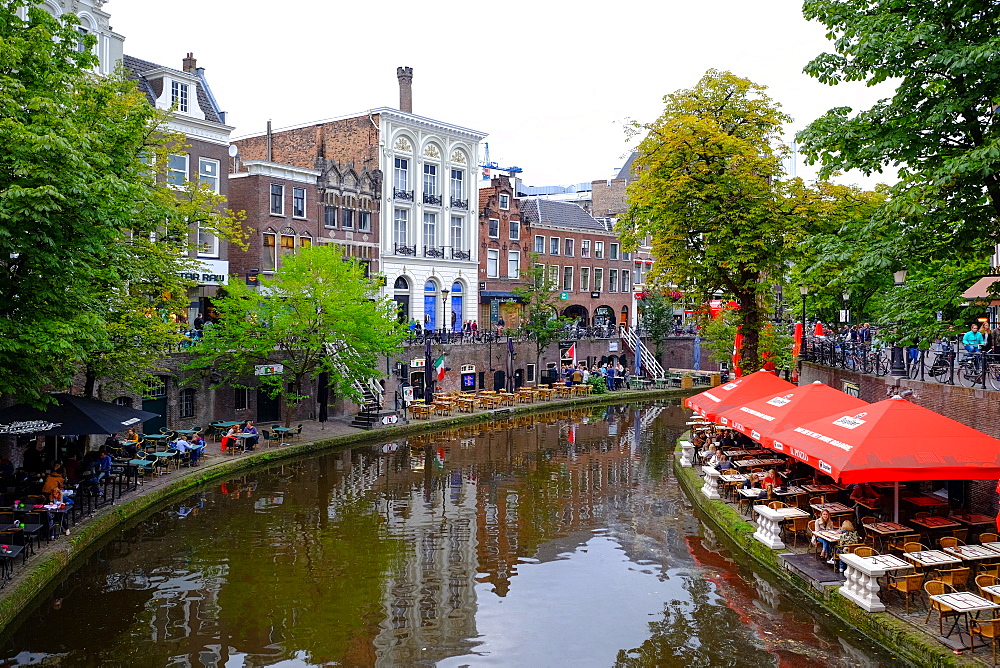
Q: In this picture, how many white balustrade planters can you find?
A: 4